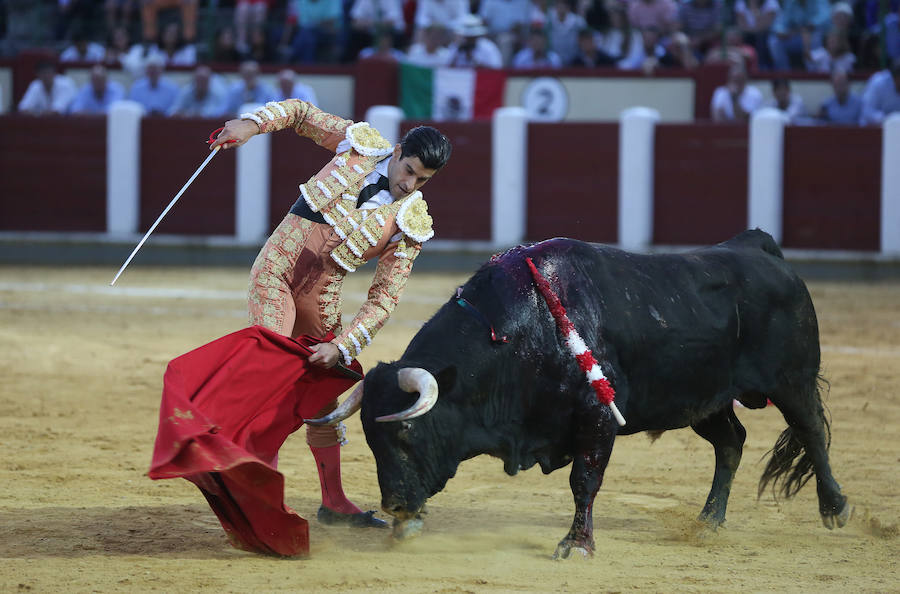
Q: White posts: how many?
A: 7